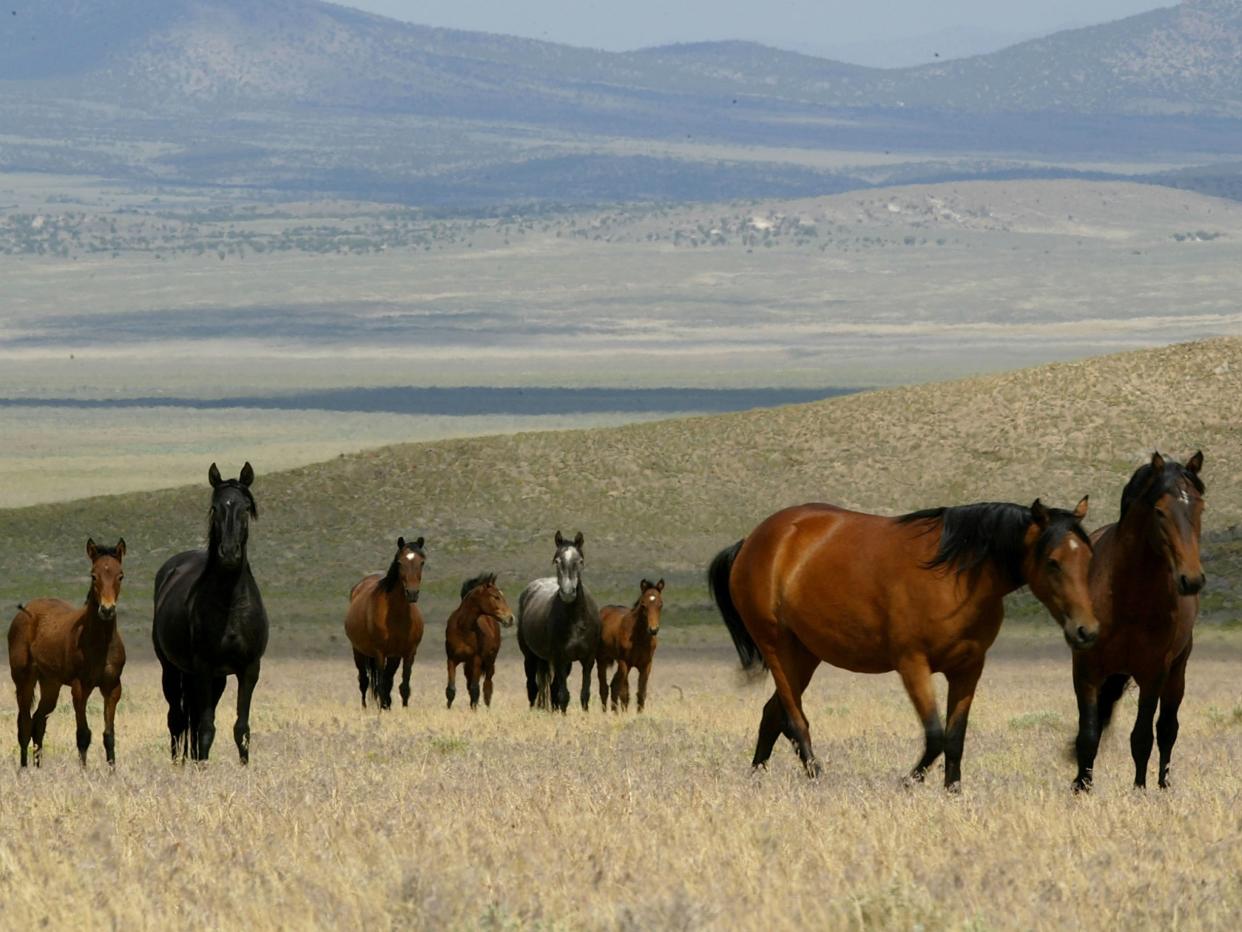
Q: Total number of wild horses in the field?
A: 8